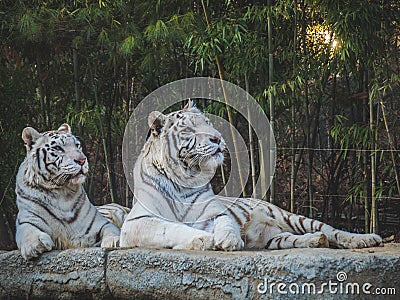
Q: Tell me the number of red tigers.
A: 0